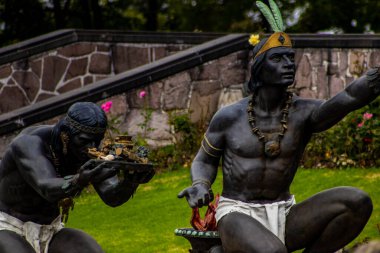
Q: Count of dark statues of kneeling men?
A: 2